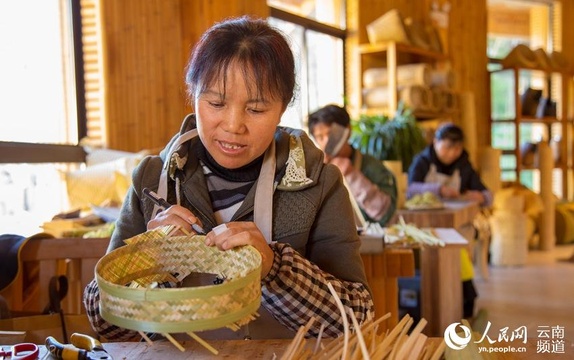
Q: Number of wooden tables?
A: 3